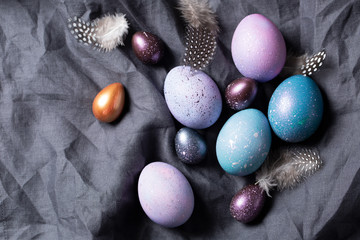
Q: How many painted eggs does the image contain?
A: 10